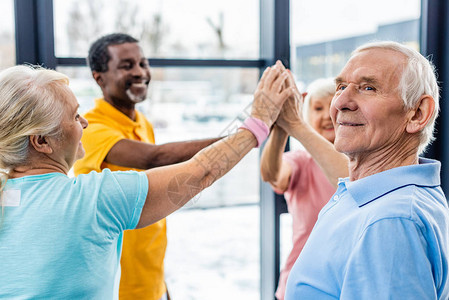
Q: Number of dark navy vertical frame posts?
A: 3